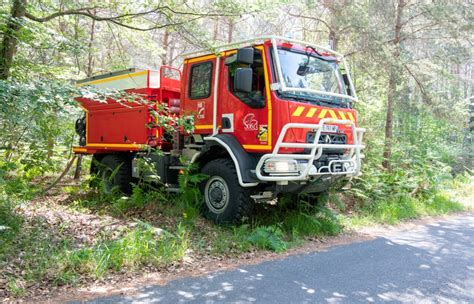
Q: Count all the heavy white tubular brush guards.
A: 1